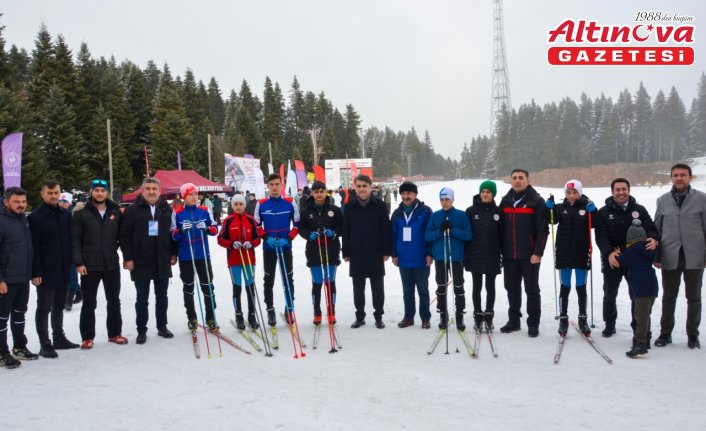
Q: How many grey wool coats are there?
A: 1